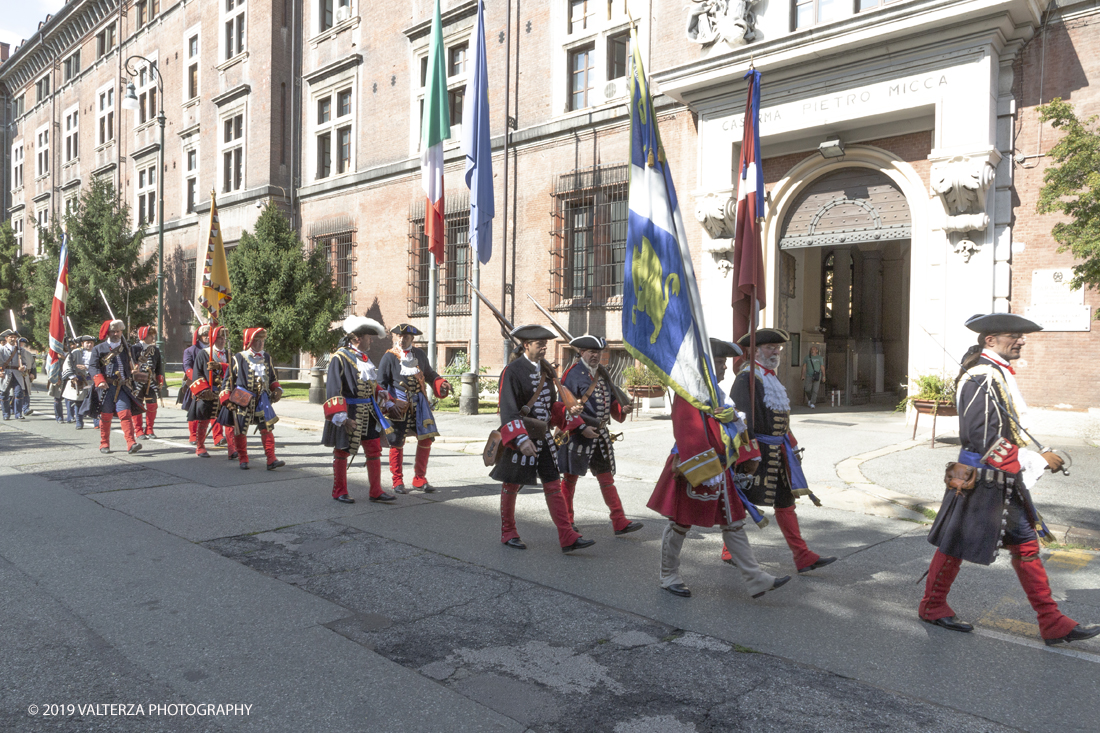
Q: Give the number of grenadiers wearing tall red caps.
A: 5